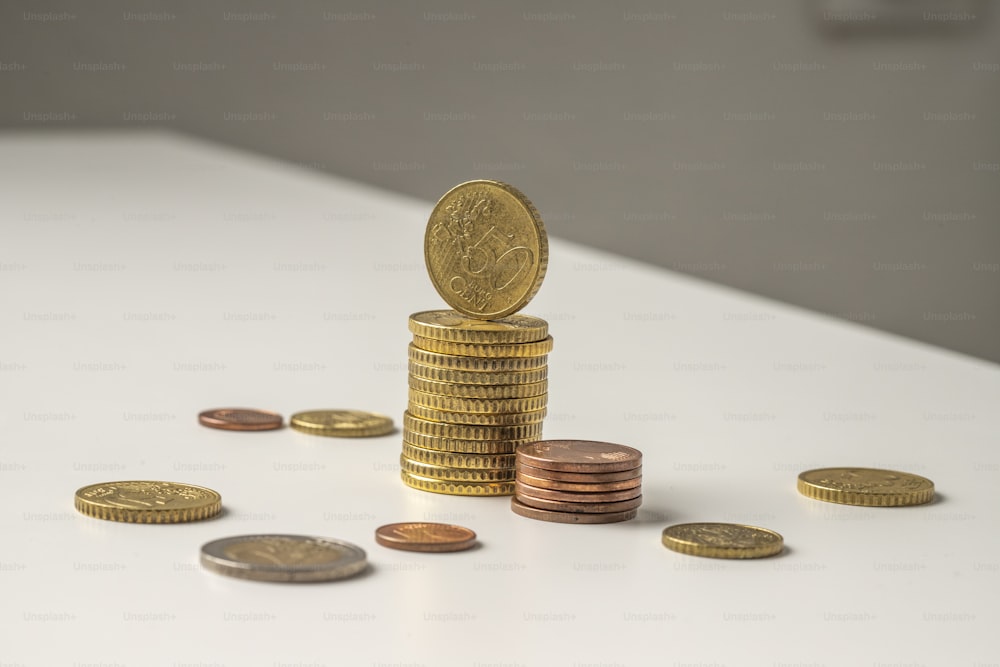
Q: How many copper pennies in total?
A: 8